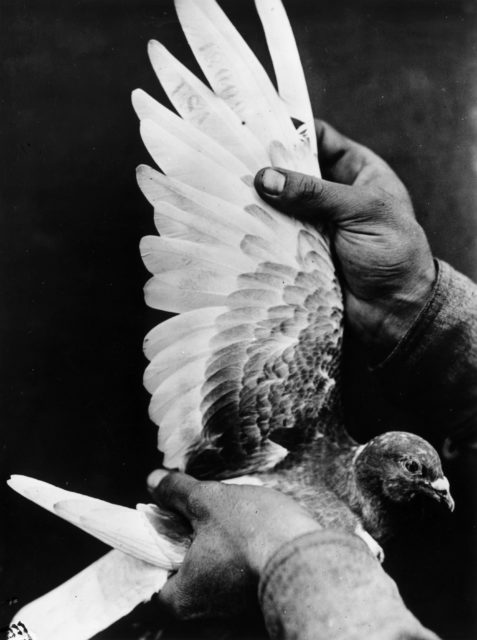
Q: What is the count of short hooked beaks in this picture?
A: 1